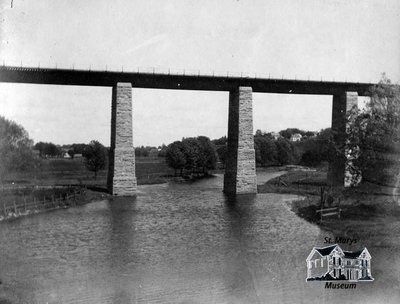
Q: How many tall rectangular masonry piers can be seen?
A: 3